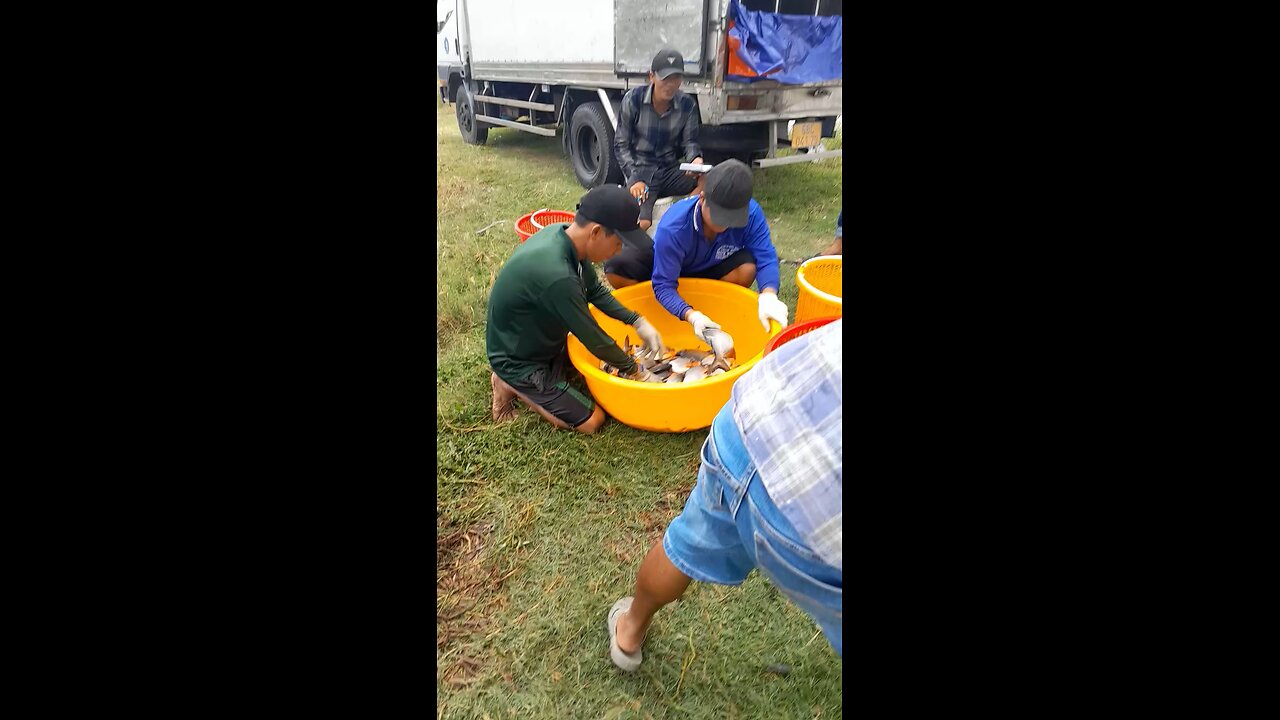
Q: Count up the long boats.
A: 0